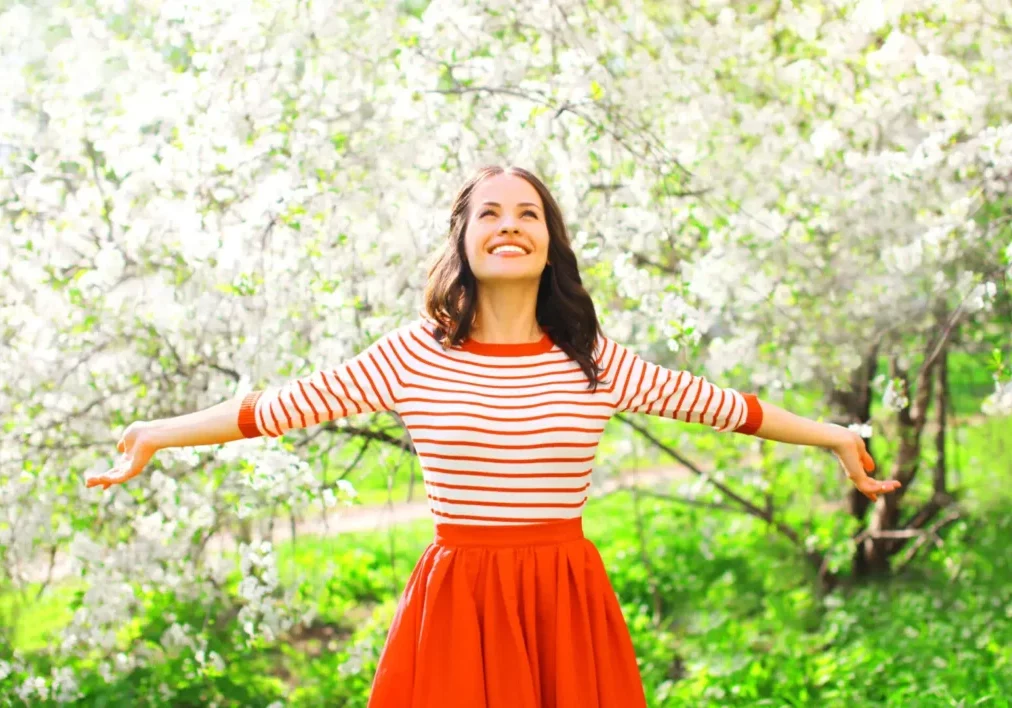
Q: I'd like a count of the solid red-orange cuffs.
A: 2